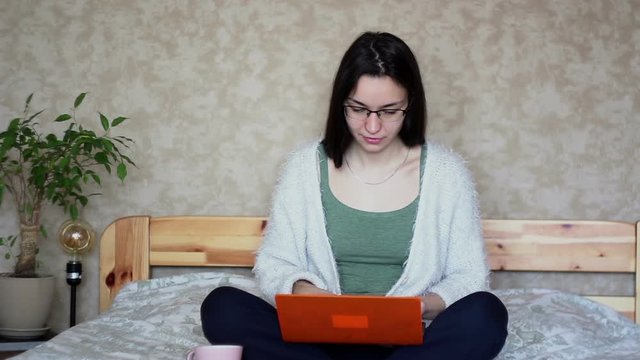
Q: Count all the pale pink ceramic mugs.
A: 1